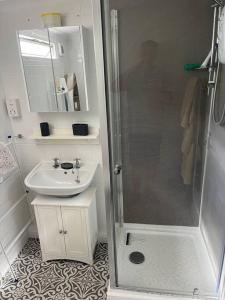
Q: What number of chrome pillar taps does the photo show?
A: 2